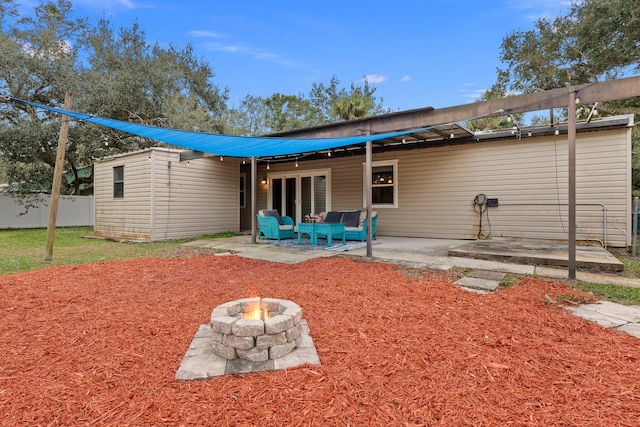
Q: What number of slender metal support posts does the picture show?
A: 3